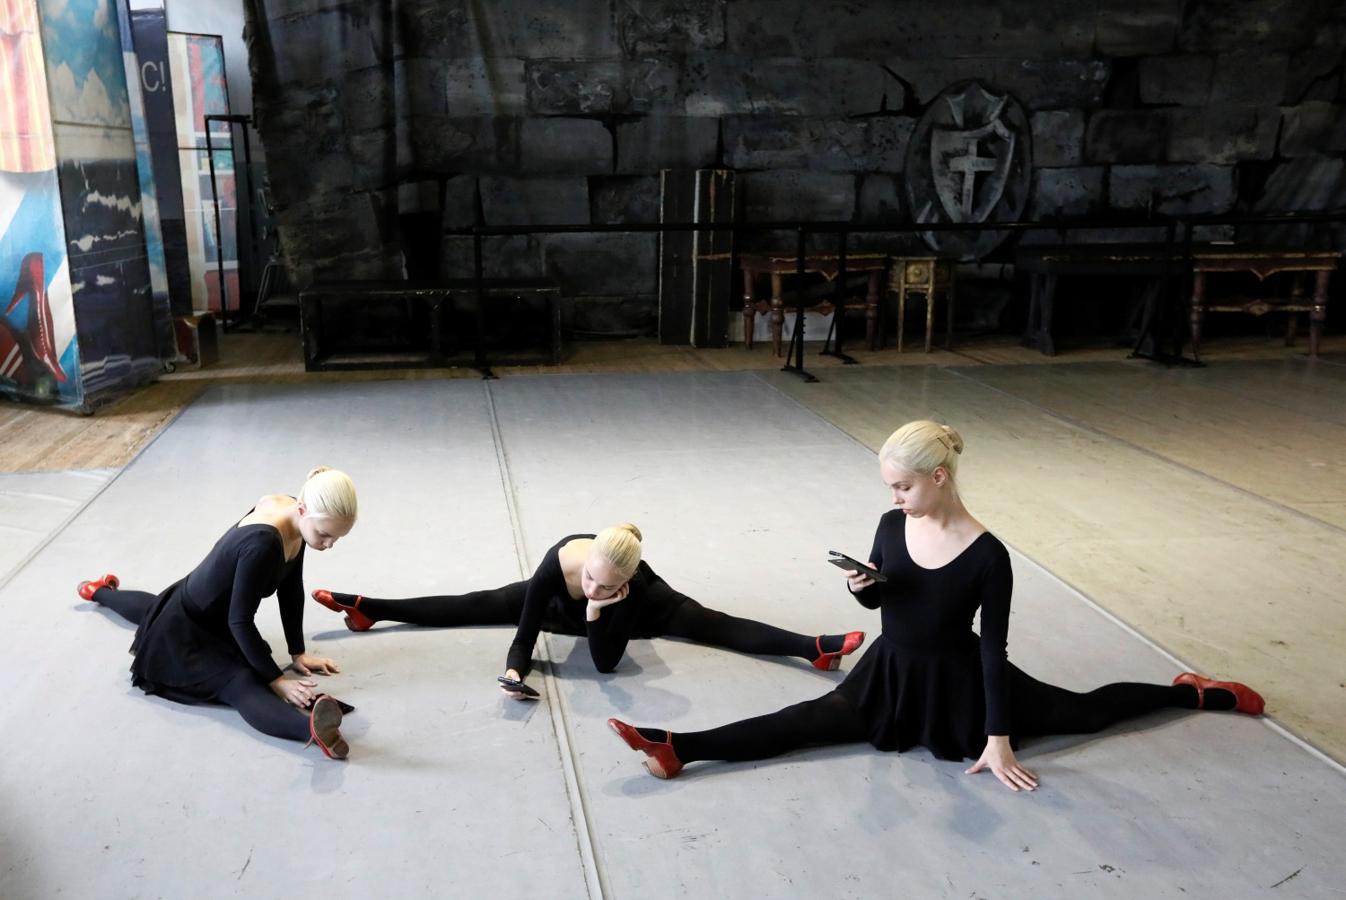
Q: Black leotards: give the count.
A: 3